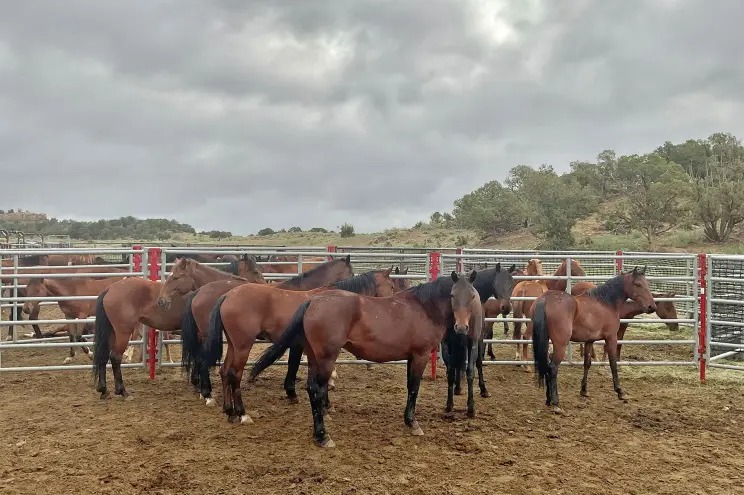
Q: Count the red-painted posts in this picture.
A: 7